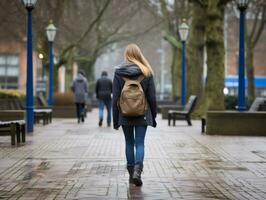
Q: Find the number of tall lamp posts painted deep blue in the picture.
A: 4